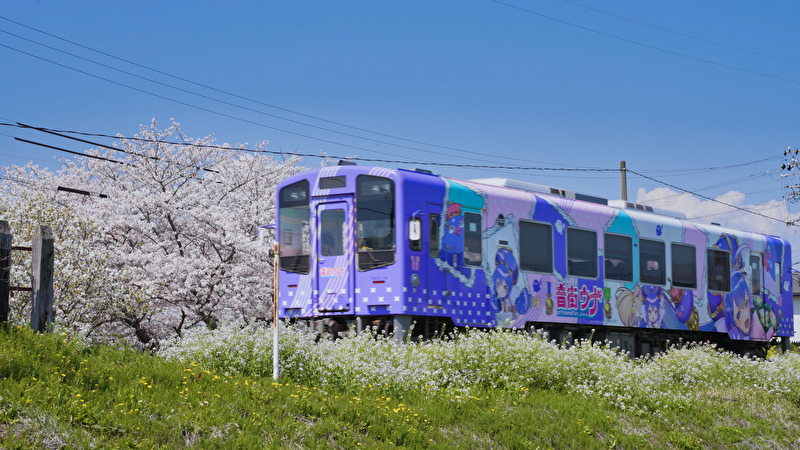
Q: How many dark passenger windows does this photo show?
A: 6